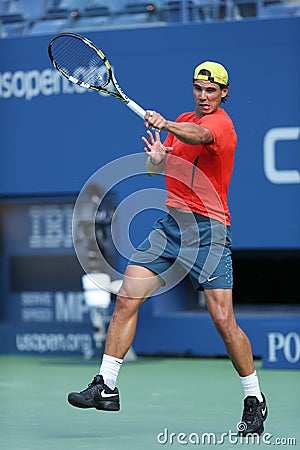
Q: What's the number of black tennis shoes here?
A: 2